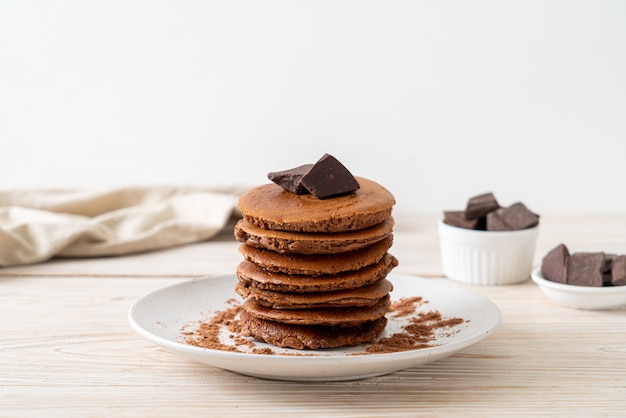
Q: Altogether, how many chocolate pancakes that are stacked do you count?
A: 7